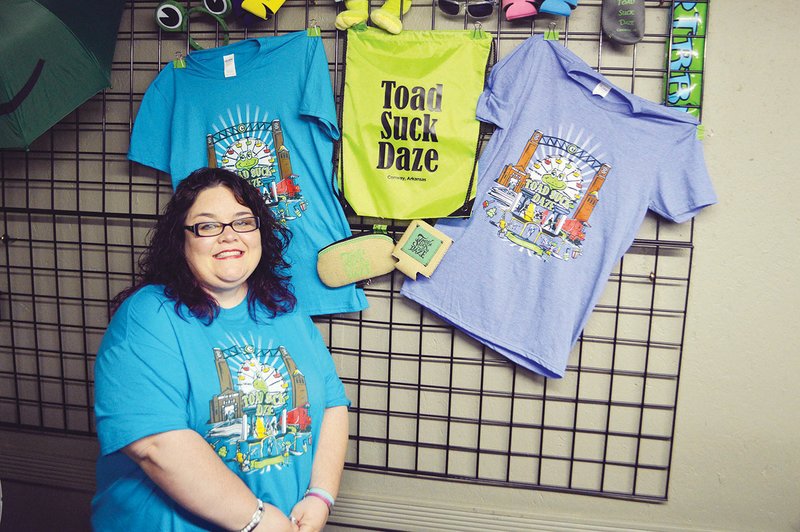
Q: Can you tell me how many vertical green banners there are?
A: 1